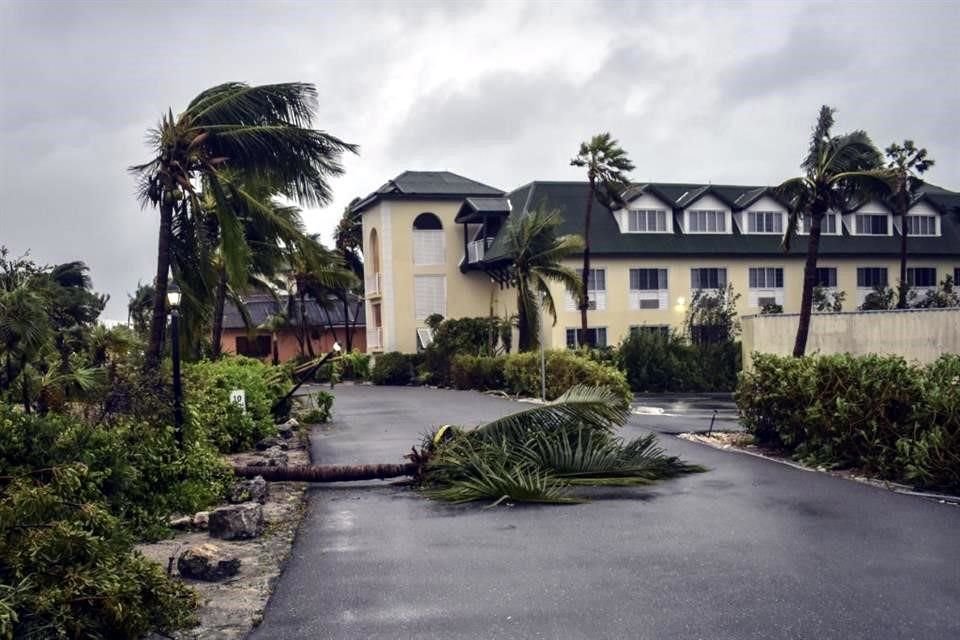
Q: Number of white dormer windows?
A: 6